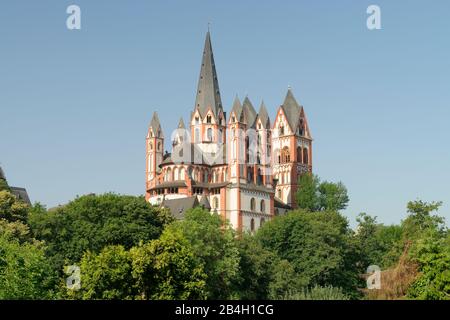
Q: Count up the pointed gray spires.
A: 7